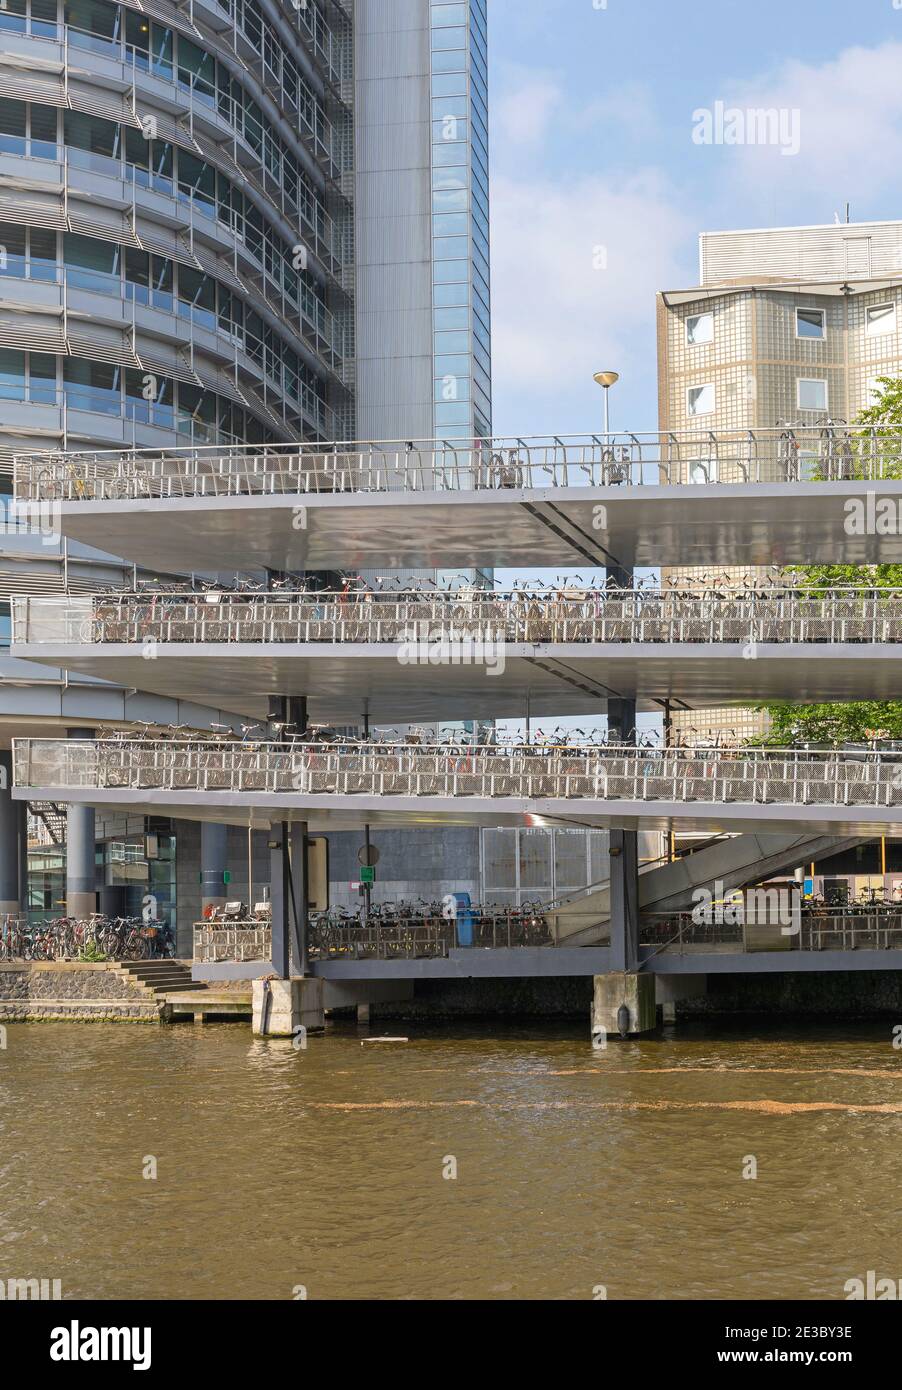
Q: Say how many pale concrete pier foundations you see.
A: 2